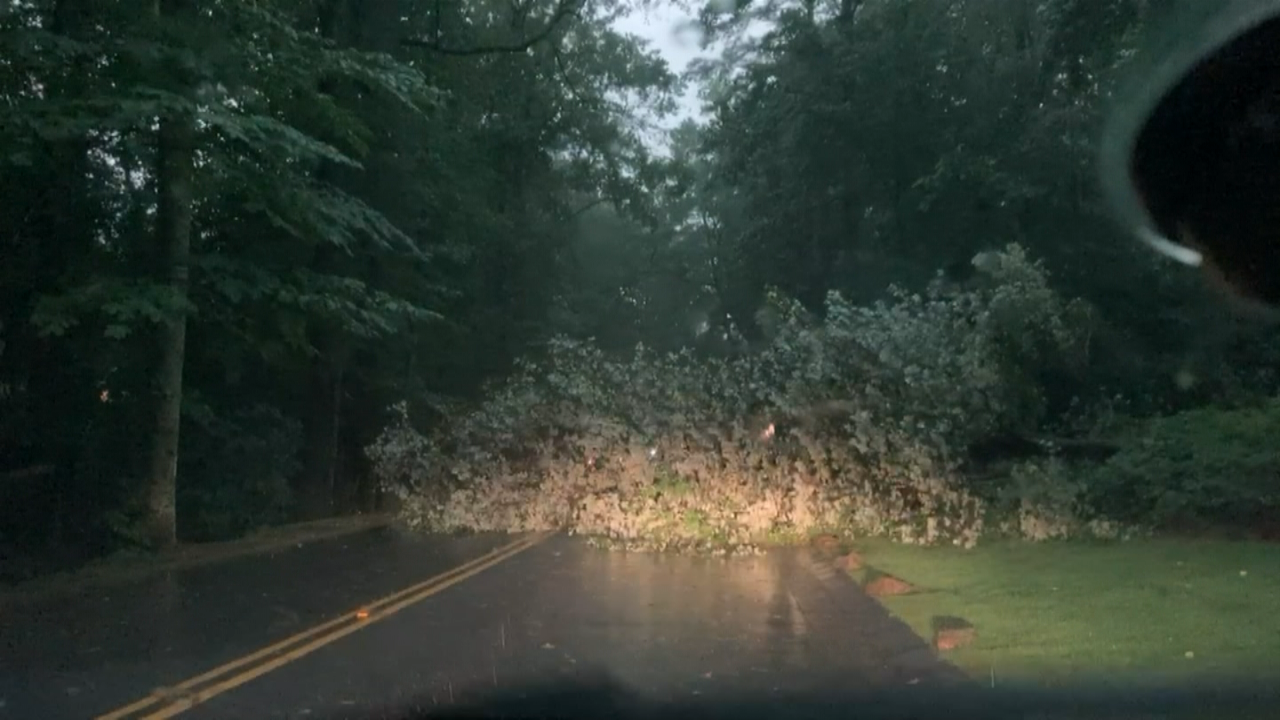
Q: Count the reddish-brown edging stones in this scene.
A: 4